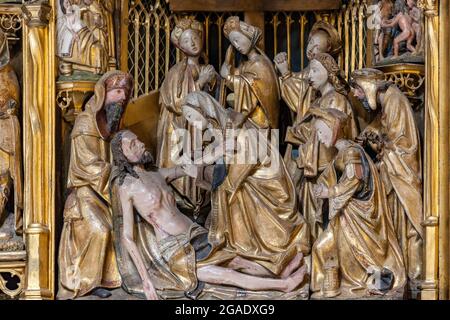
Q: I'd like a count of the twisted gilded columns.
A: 2